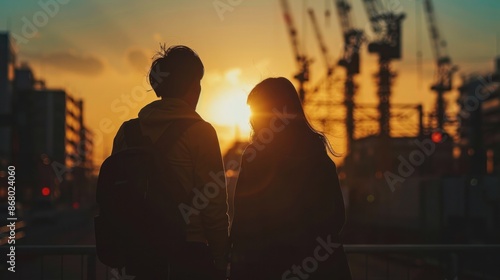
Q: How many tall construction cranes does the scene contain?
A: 5